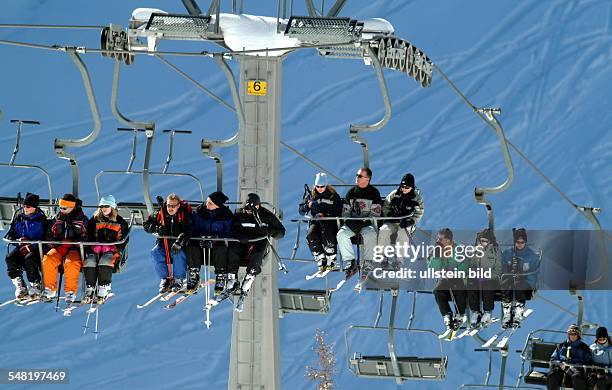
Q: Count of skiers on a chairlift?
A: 14